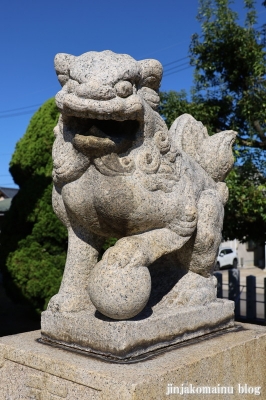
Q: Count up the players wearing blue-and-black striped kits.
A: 0